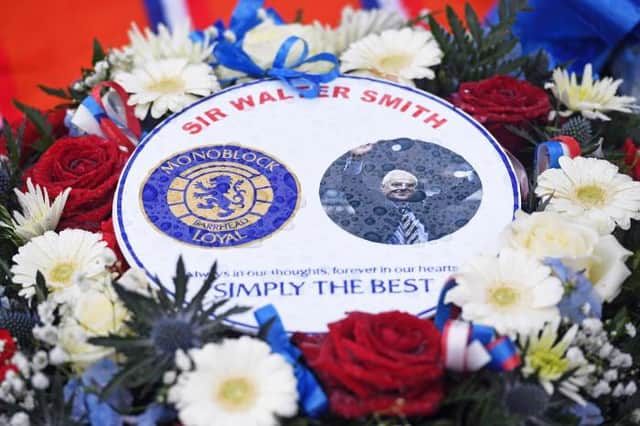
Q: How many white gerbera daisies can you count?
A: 6